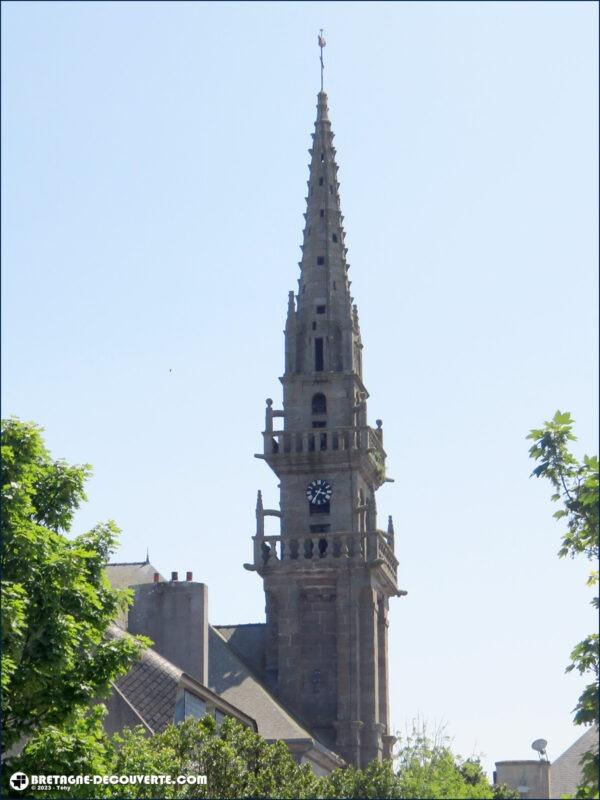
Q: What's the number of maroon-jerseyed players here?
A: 0